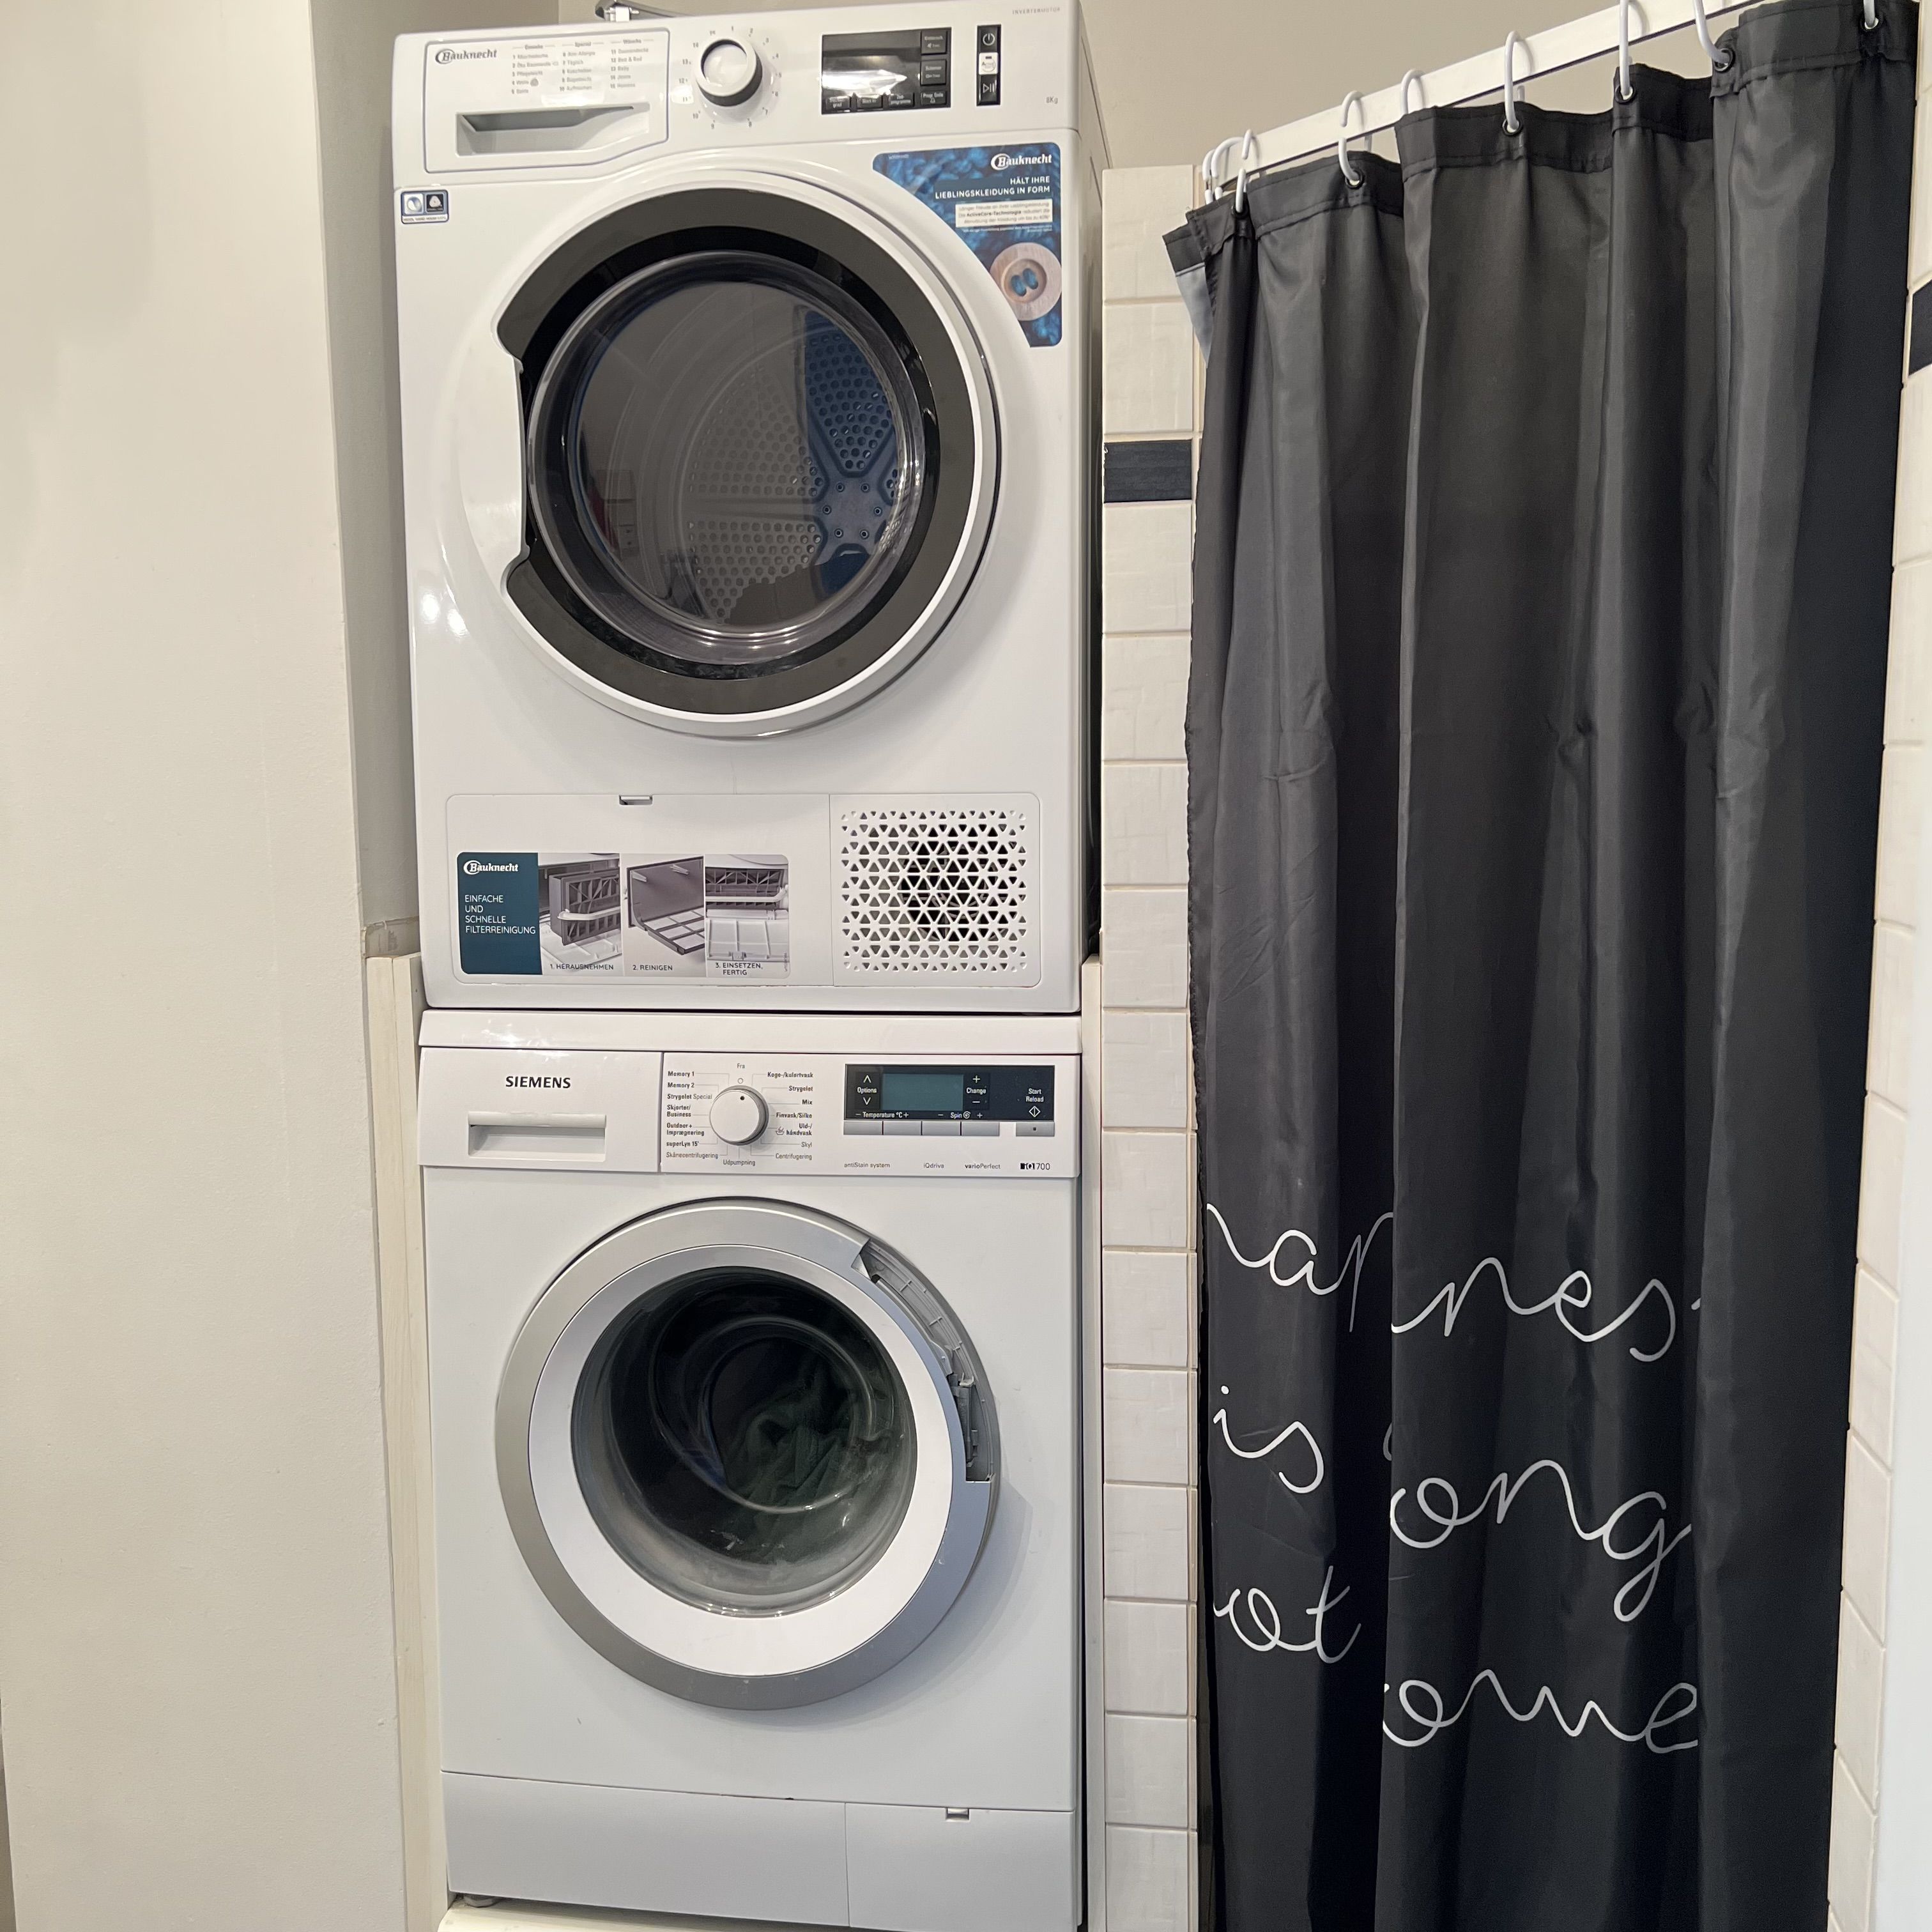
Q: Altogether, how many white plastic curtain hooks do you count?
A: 9